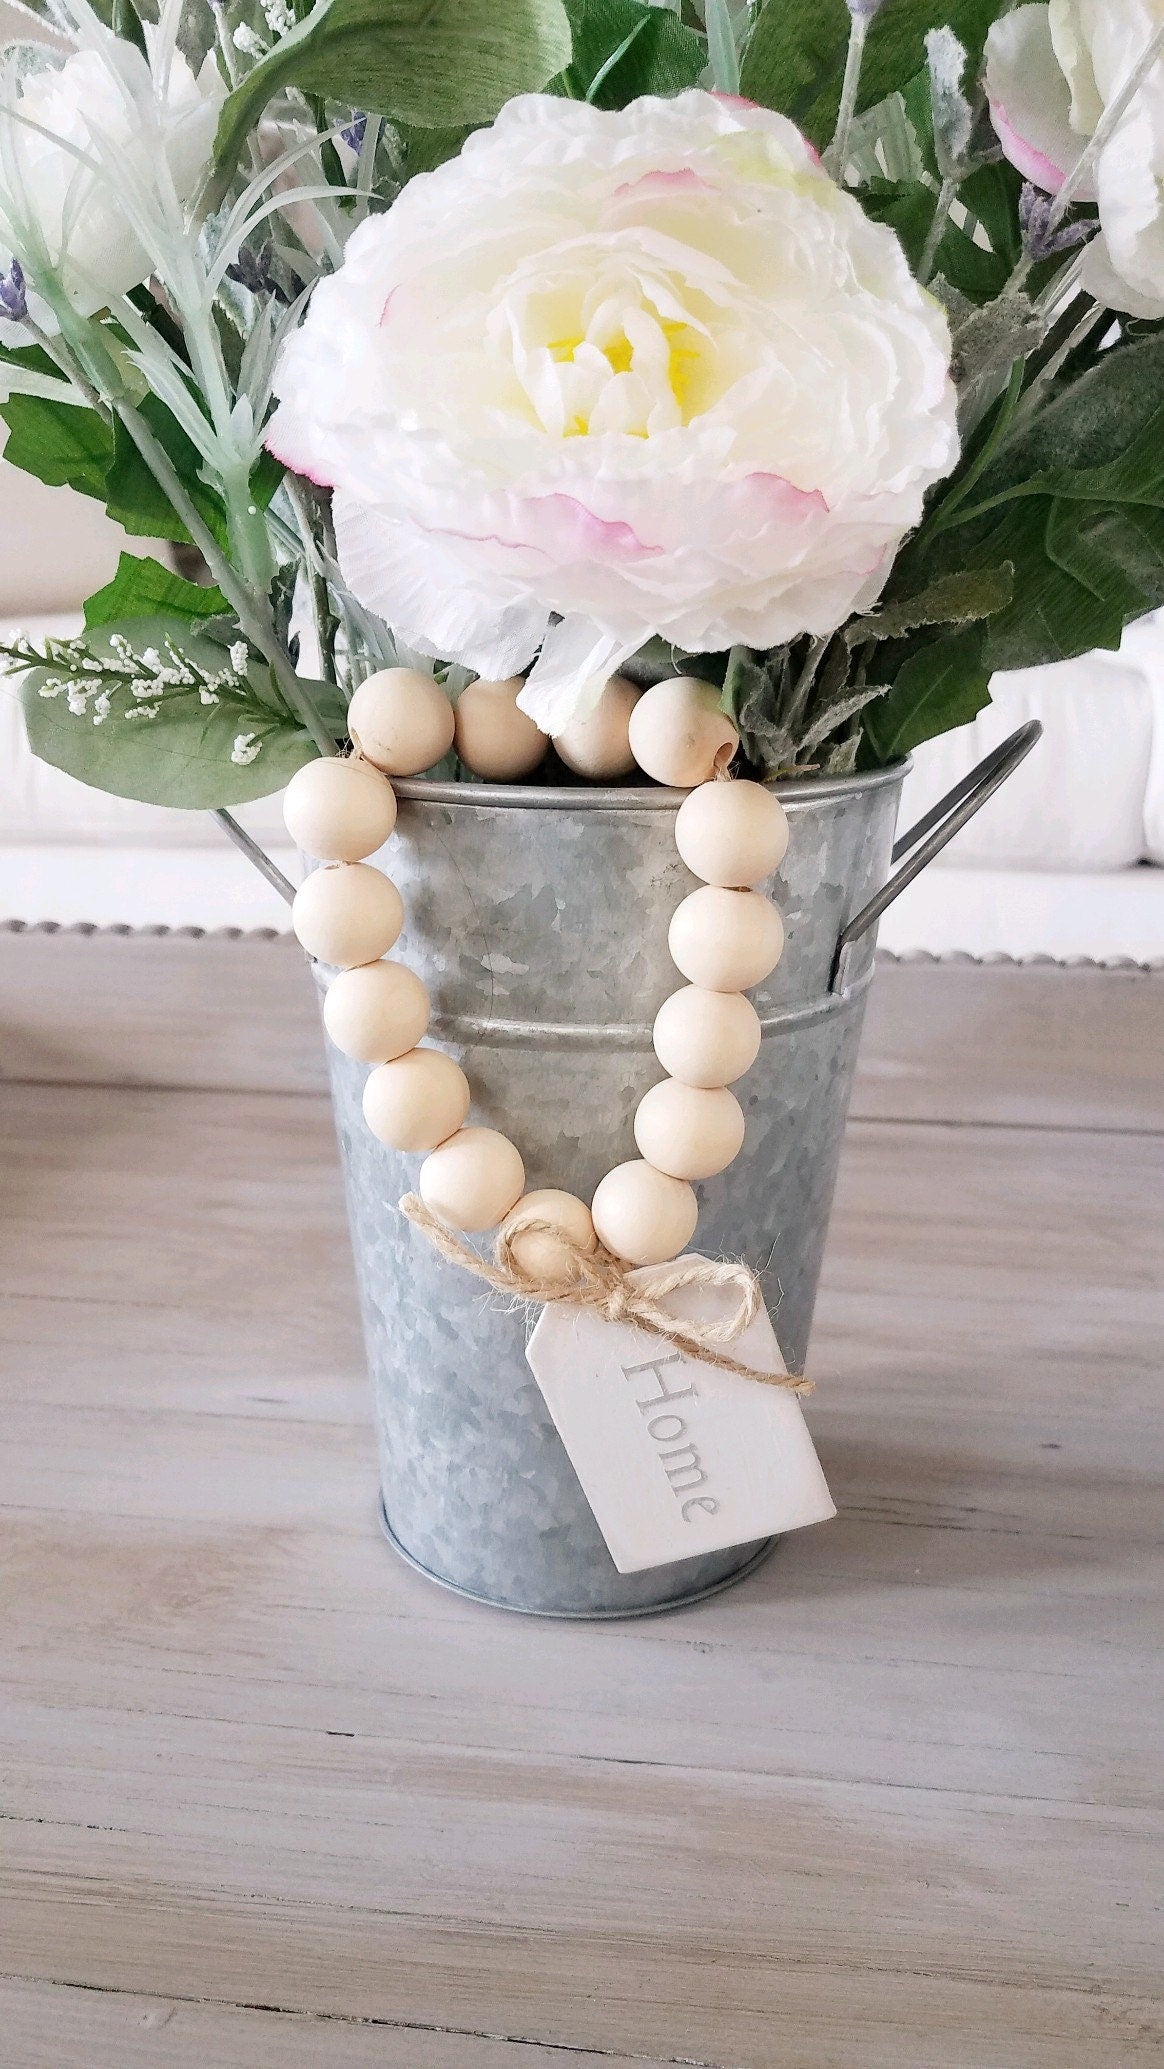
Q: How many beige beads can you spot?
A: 15